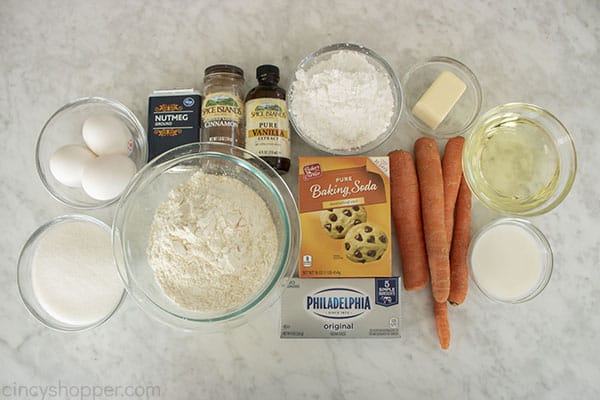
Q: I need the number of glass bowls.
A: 7